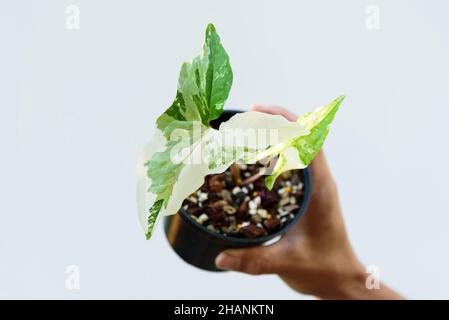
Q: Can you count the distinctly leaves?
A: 3